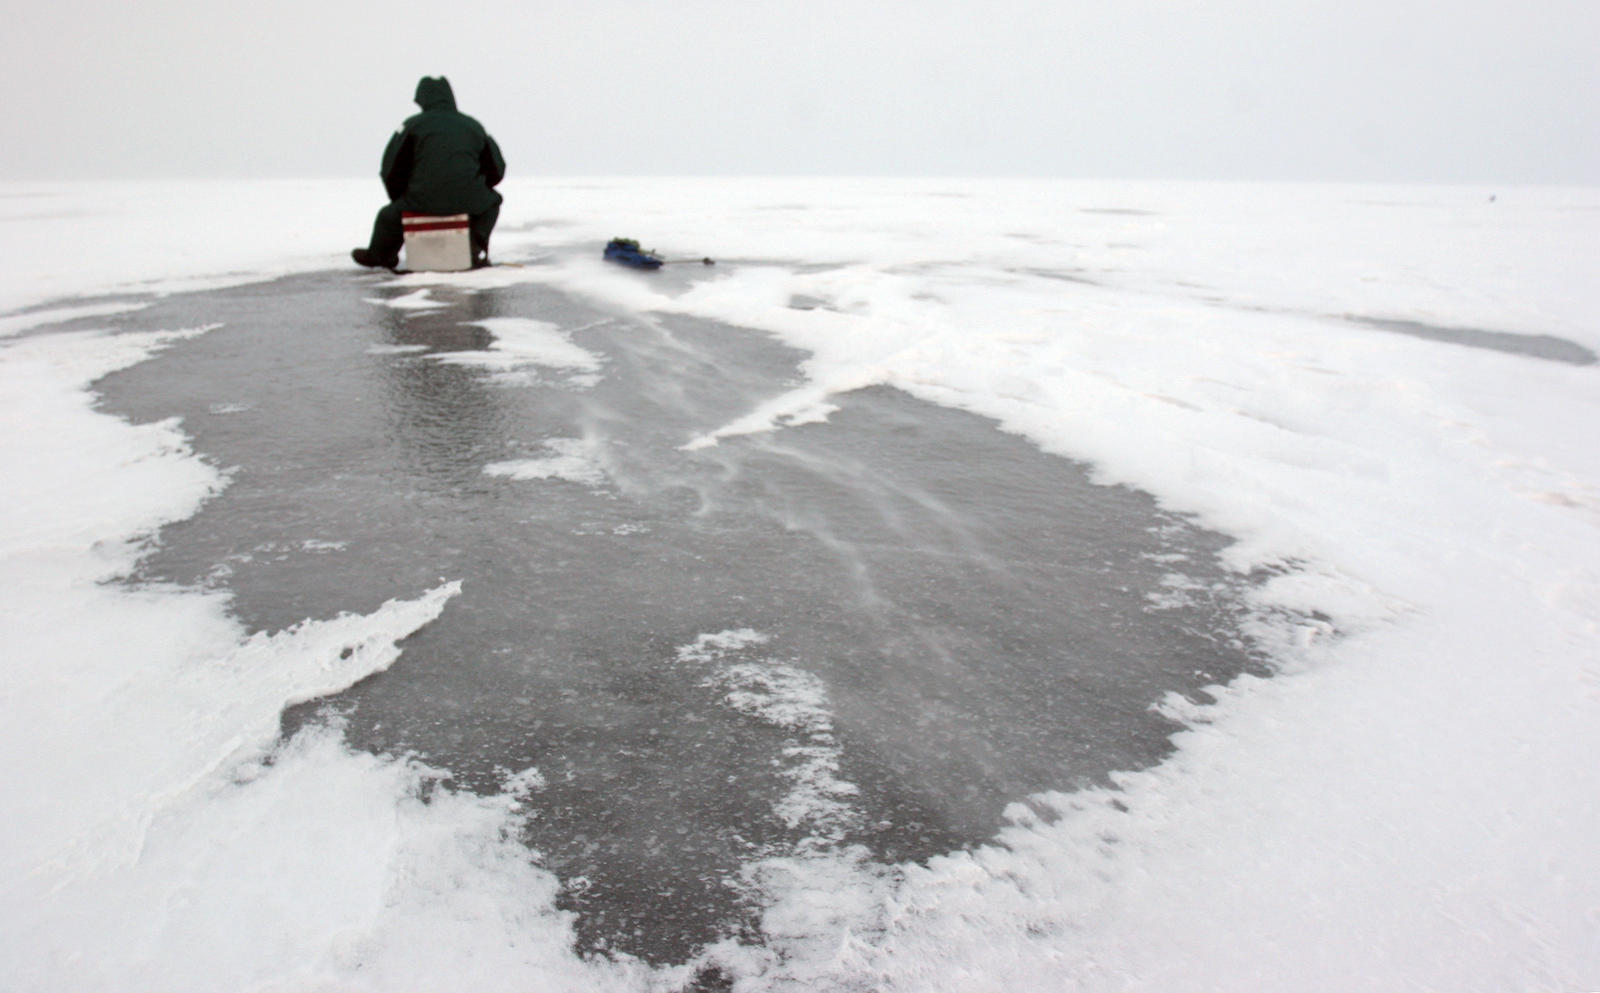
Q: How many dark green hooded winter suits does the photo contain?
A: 1